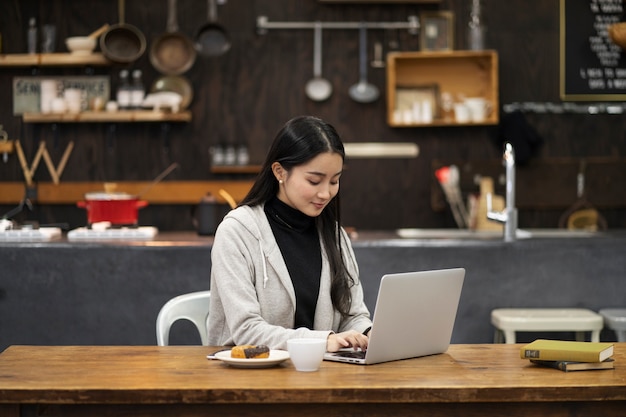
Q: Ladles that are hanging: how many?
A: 2